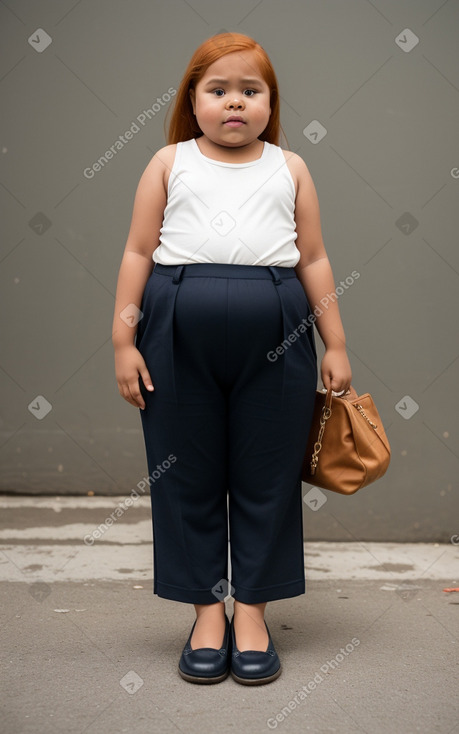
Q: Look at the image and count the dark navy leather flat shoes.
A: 2